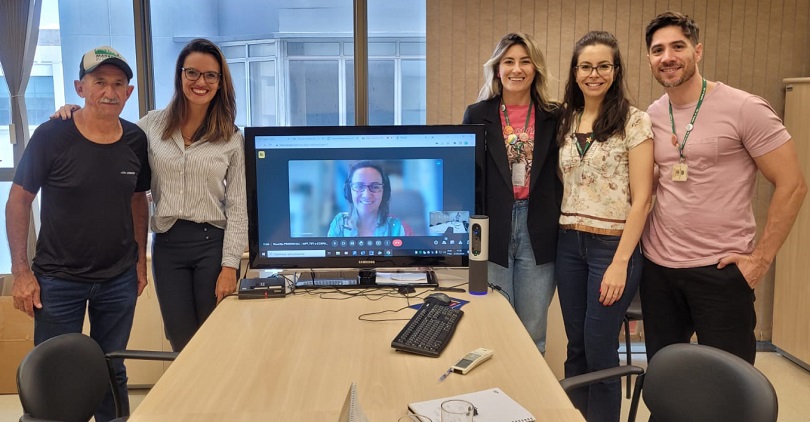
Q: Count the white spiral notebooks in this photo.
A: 1